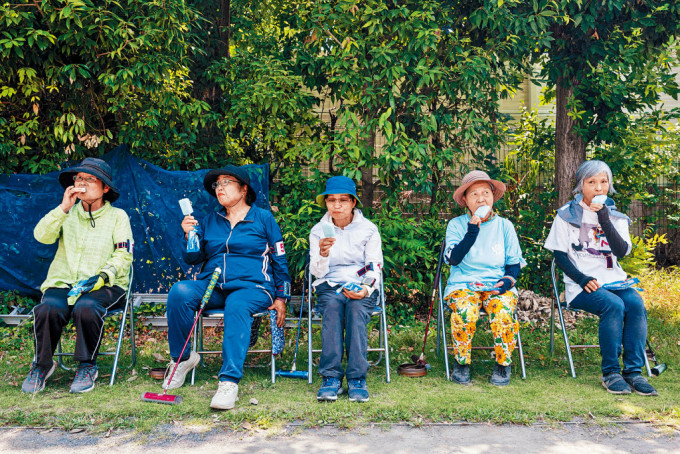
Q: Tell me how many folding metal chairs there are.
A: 5